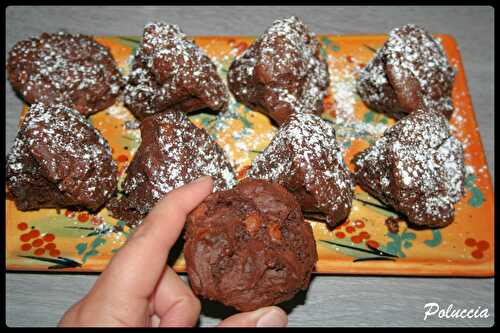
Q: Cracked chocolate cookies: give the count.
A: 9